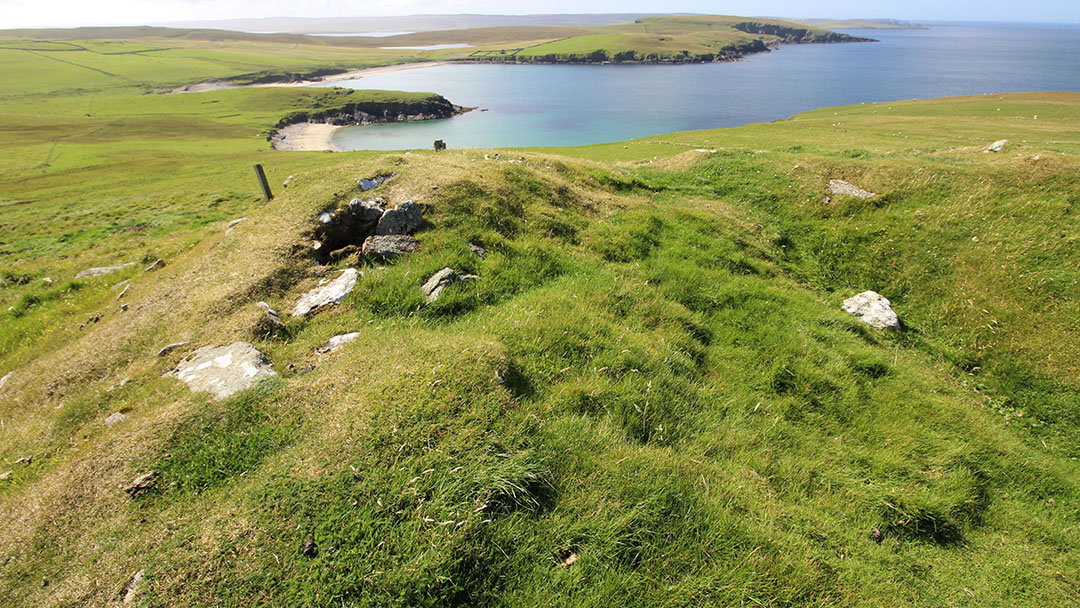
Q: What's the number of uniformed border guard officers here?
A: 0